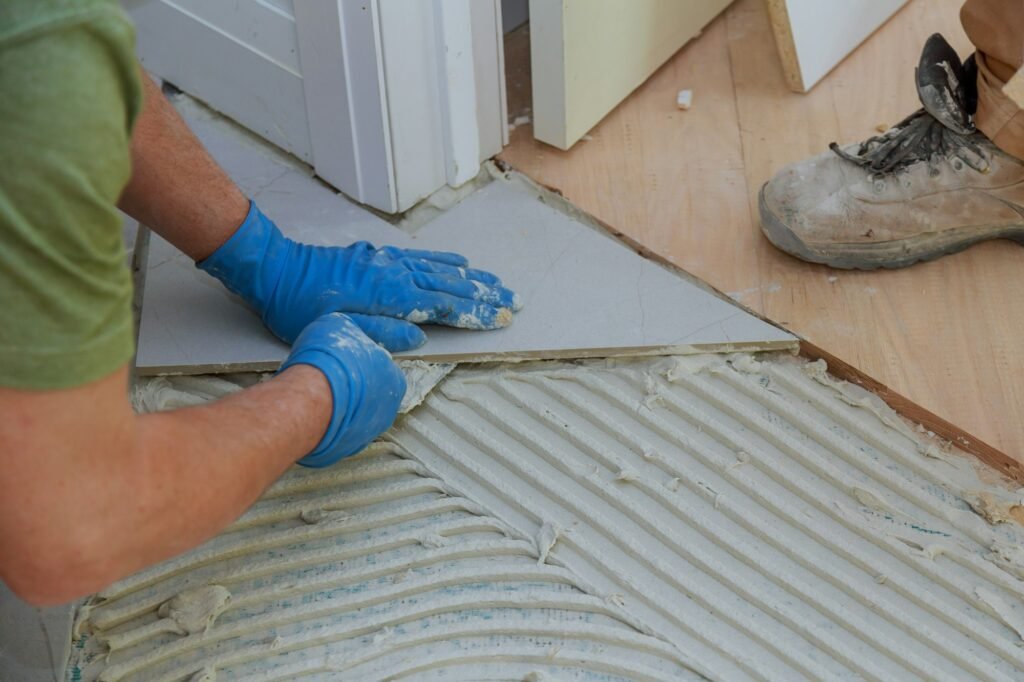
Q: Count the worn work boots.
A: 1